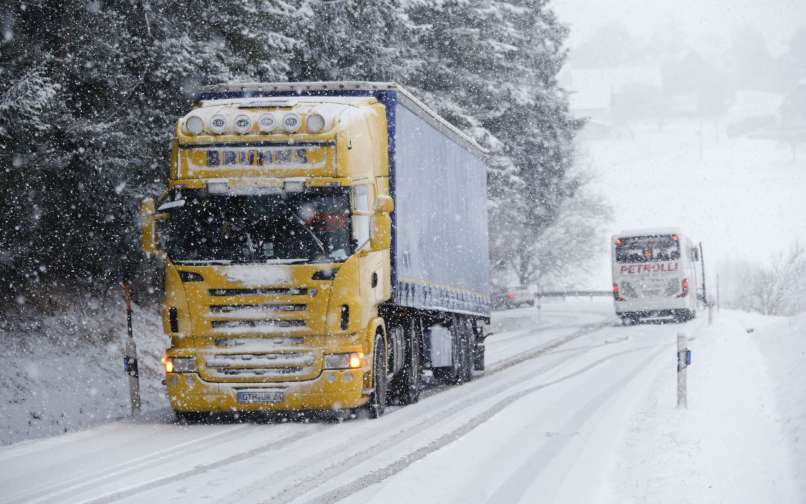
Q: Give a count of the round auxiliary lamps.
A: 6